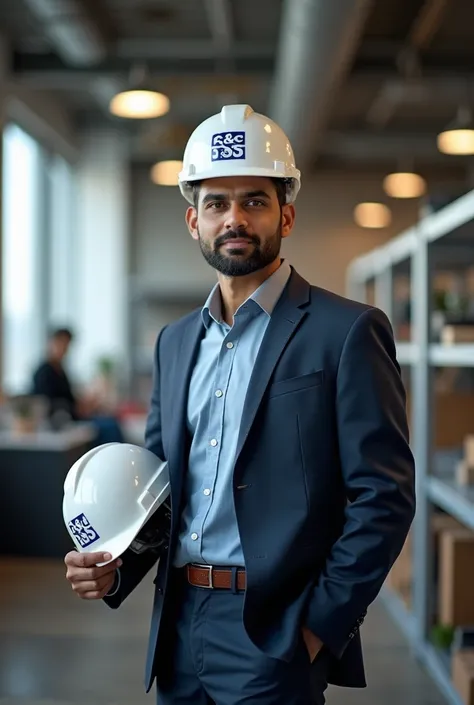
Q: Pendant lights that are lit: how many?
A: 5